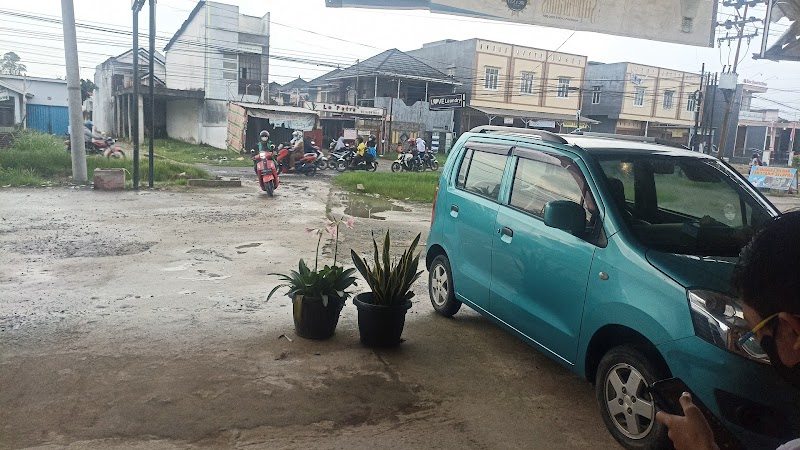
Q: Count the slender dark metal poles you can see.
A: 2